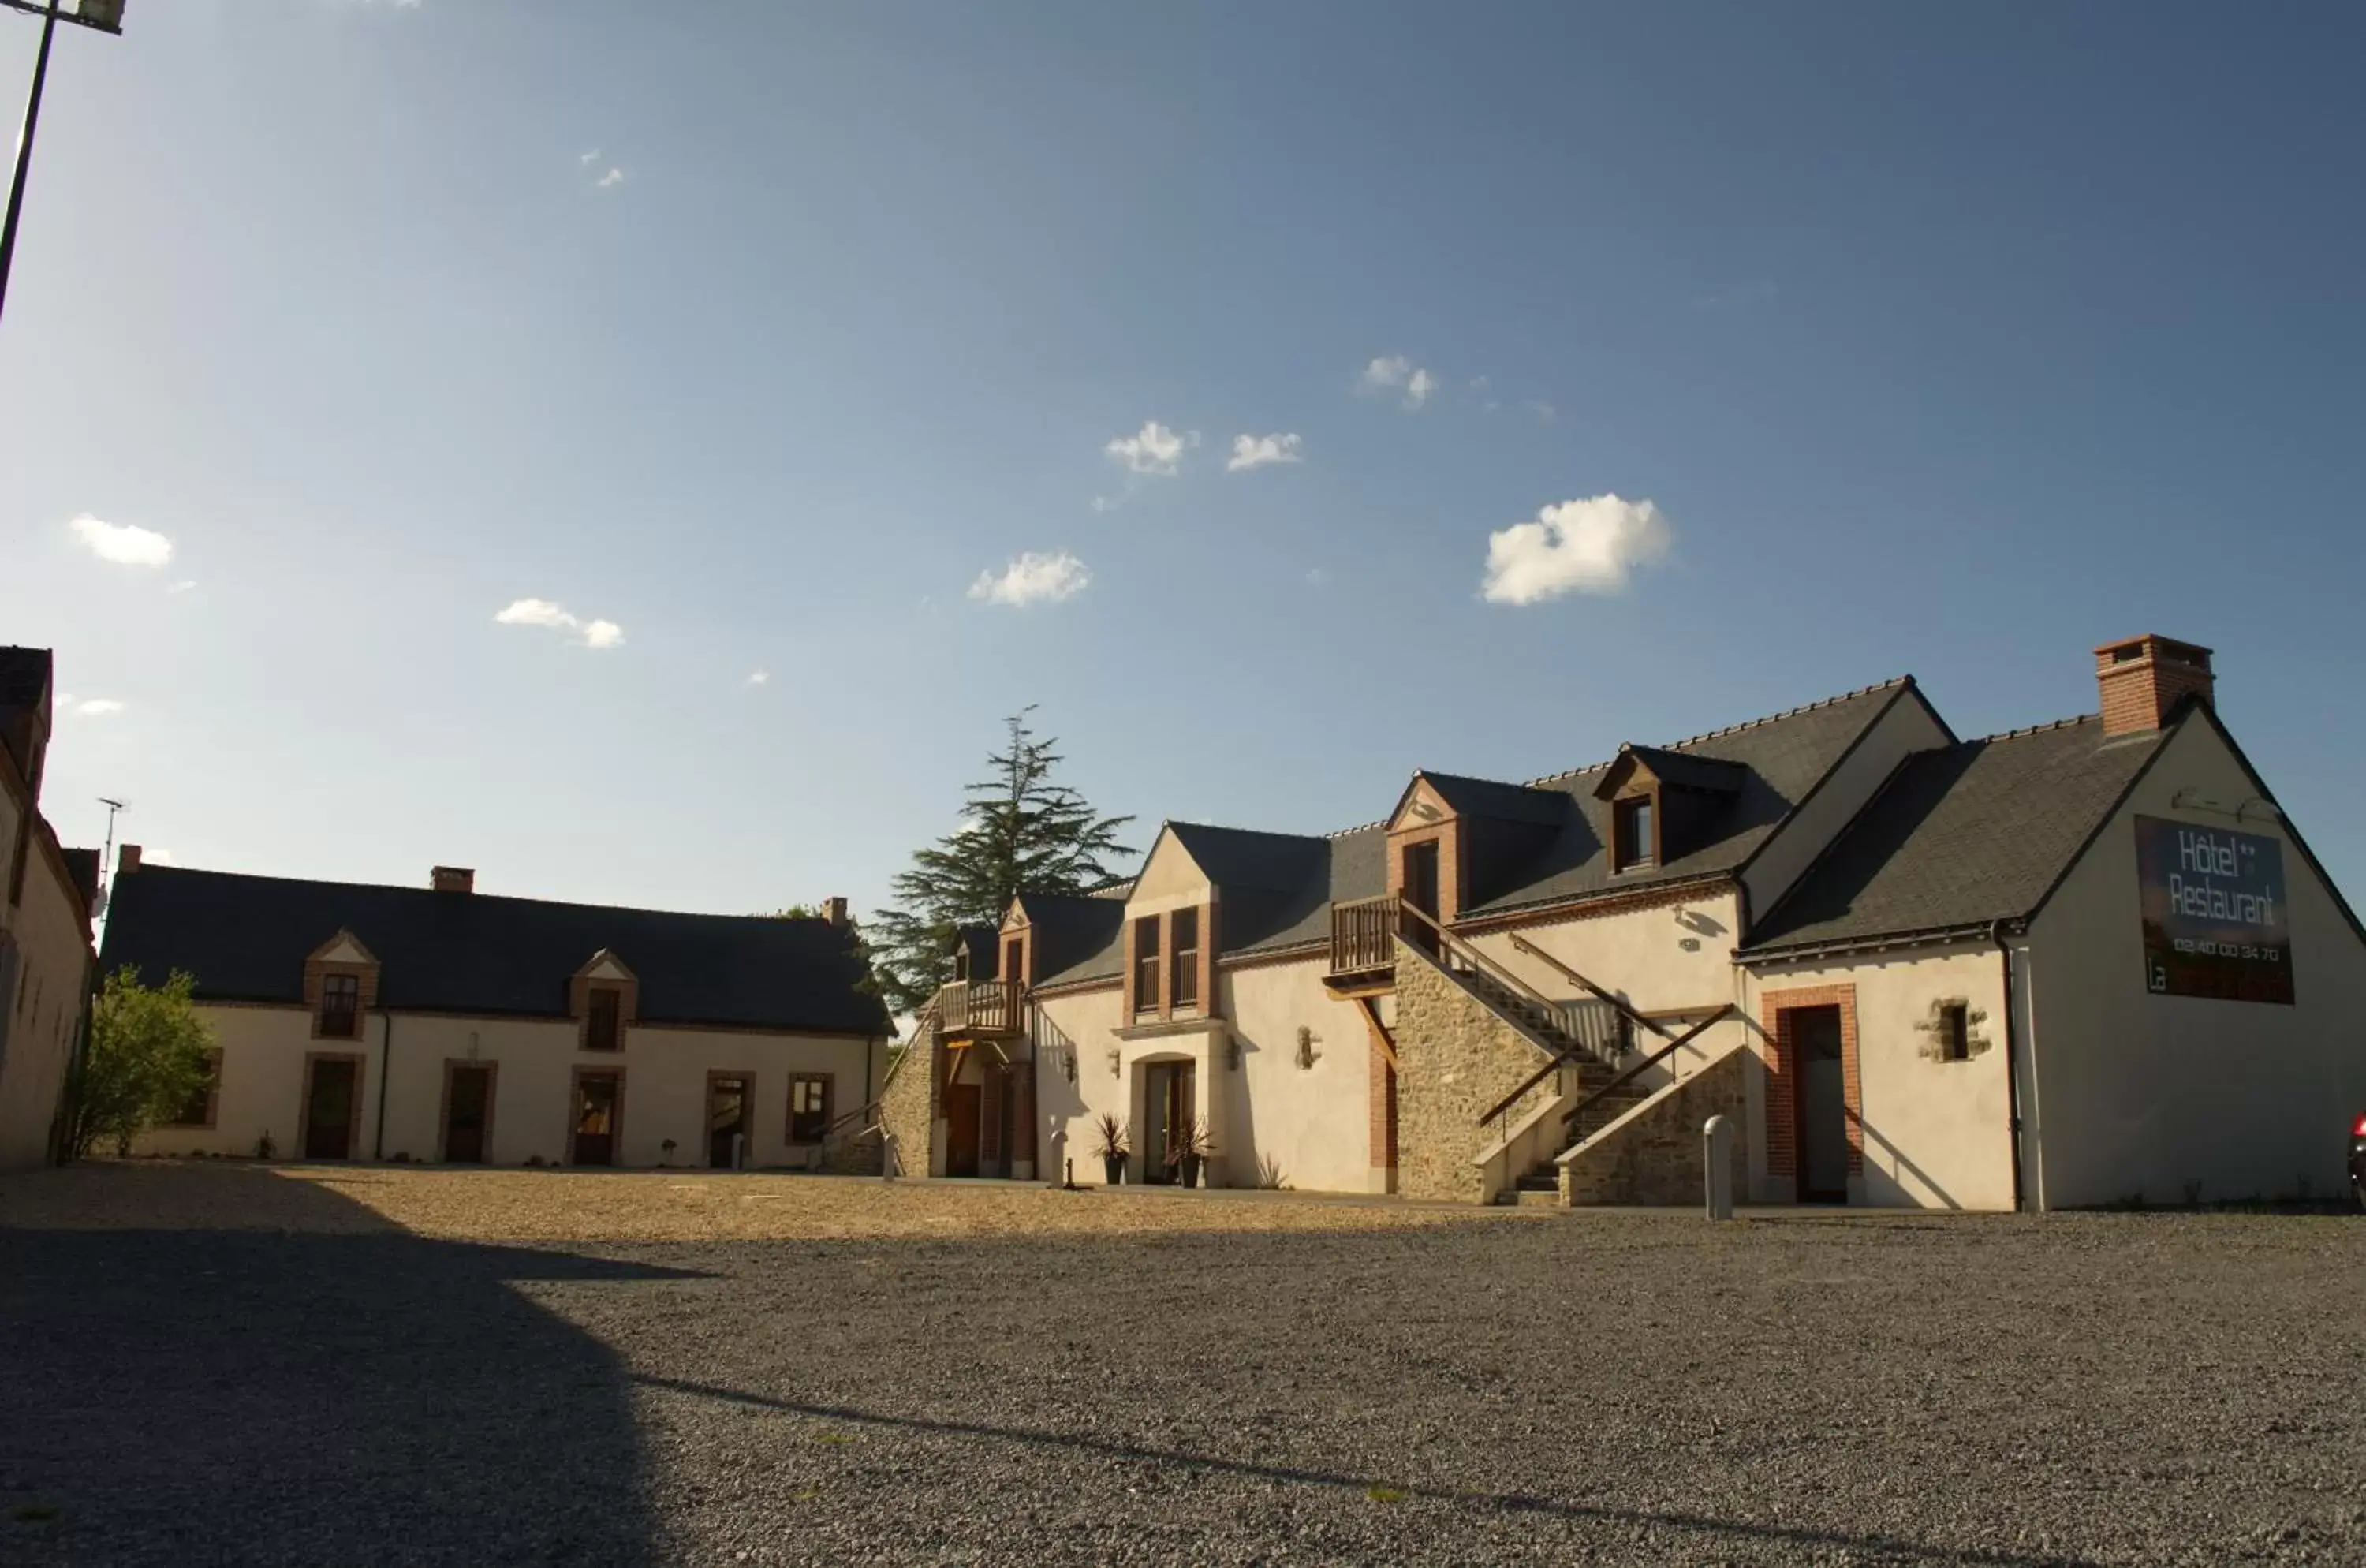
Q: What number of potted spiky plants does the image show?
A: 2